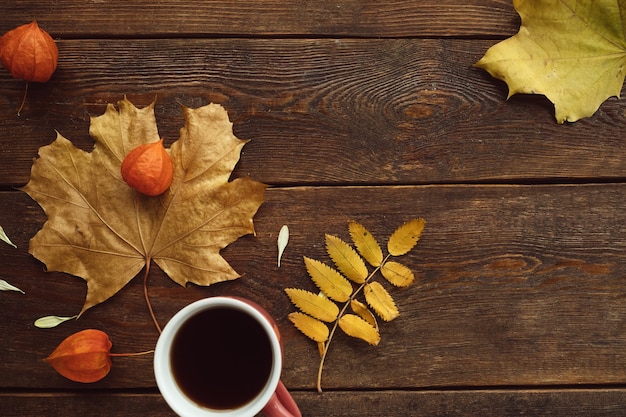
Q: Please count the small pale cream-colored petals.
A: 4